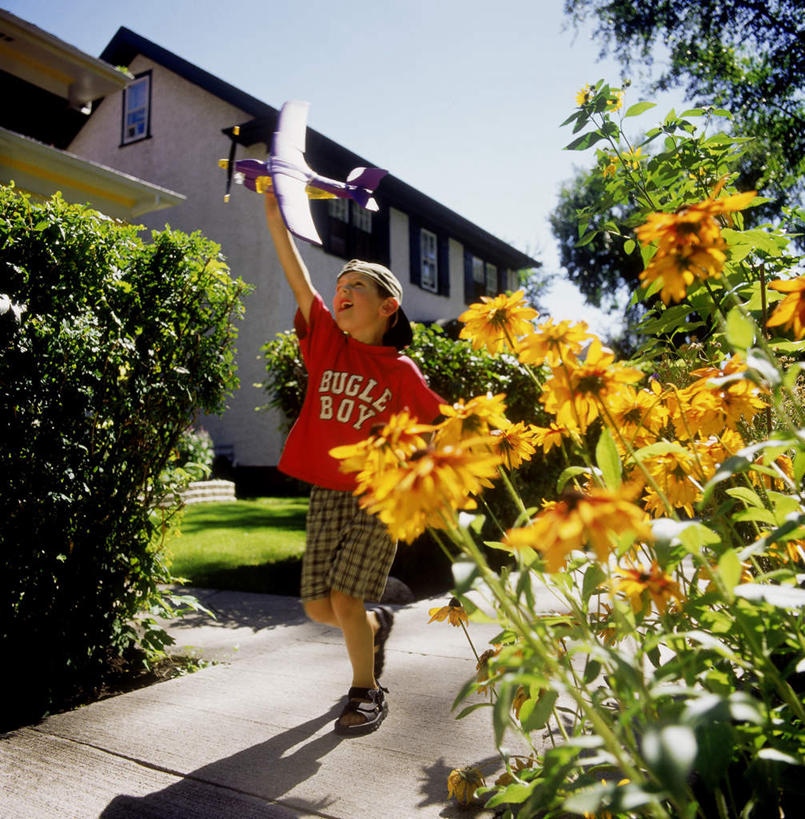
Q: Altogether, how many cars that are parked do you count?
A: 0